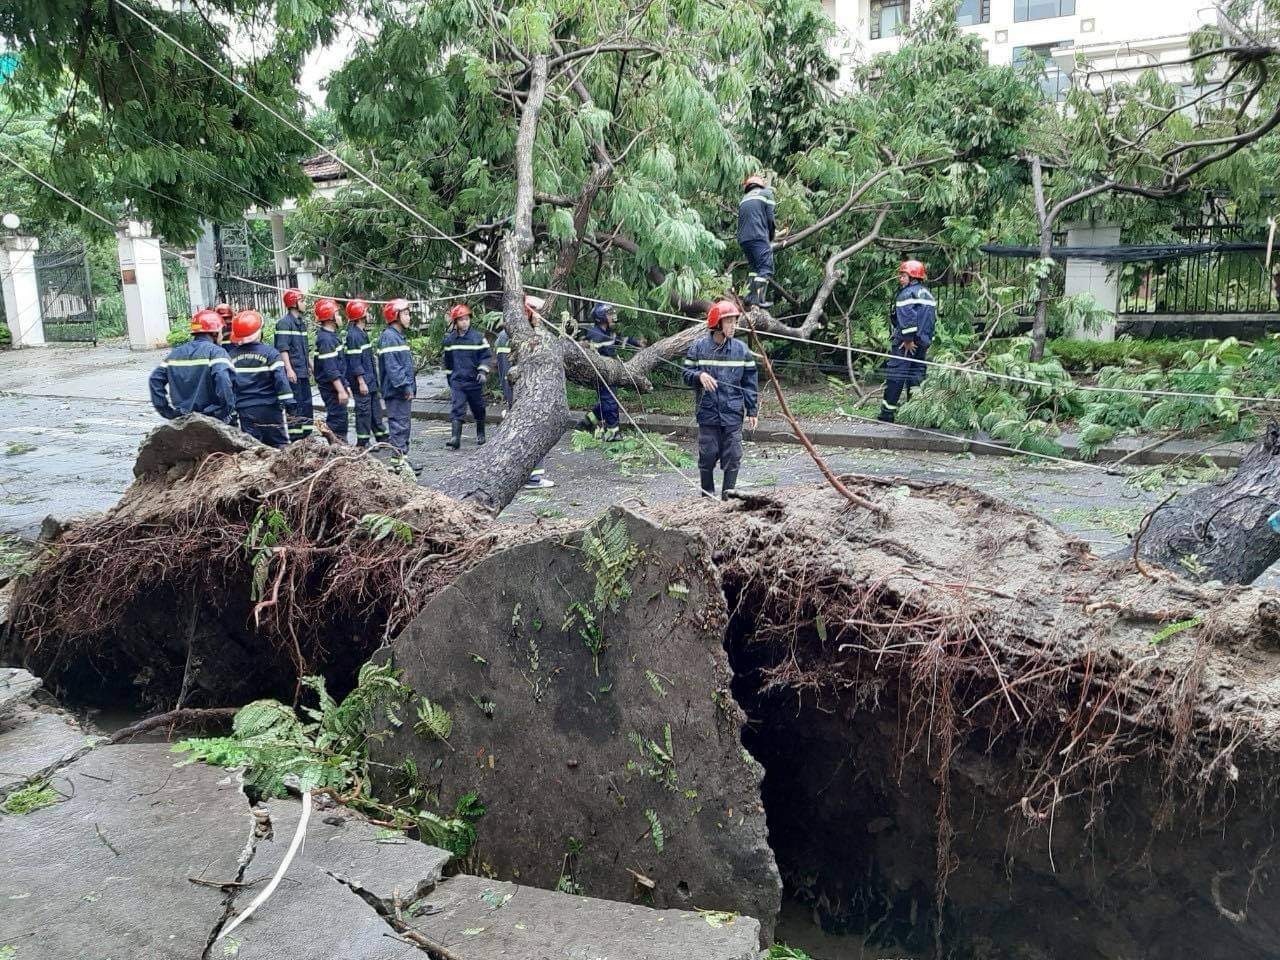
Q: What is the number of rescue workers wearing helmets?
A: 13